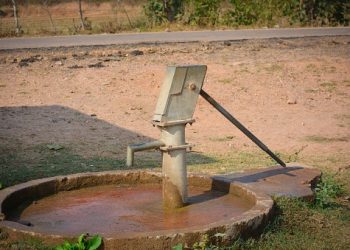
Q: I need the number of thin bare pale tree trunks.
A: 2